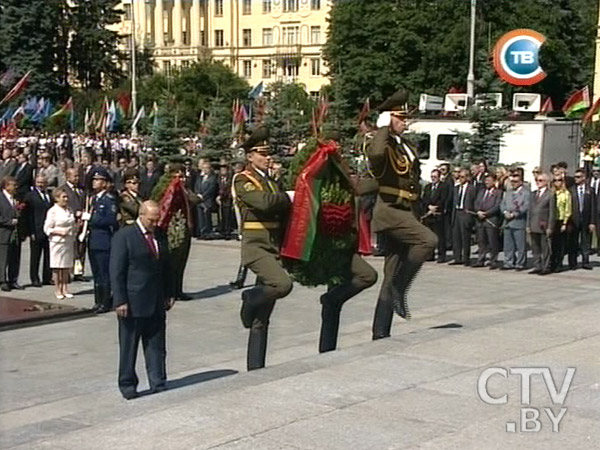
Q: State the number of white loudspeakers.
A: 4